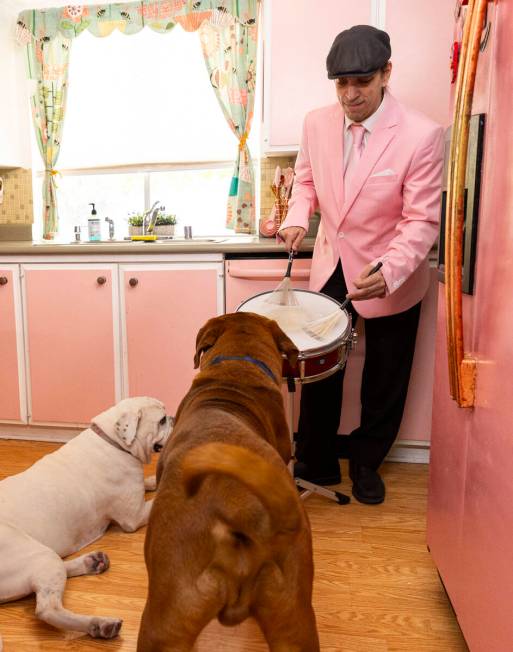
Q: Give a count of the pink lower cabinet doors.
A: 3